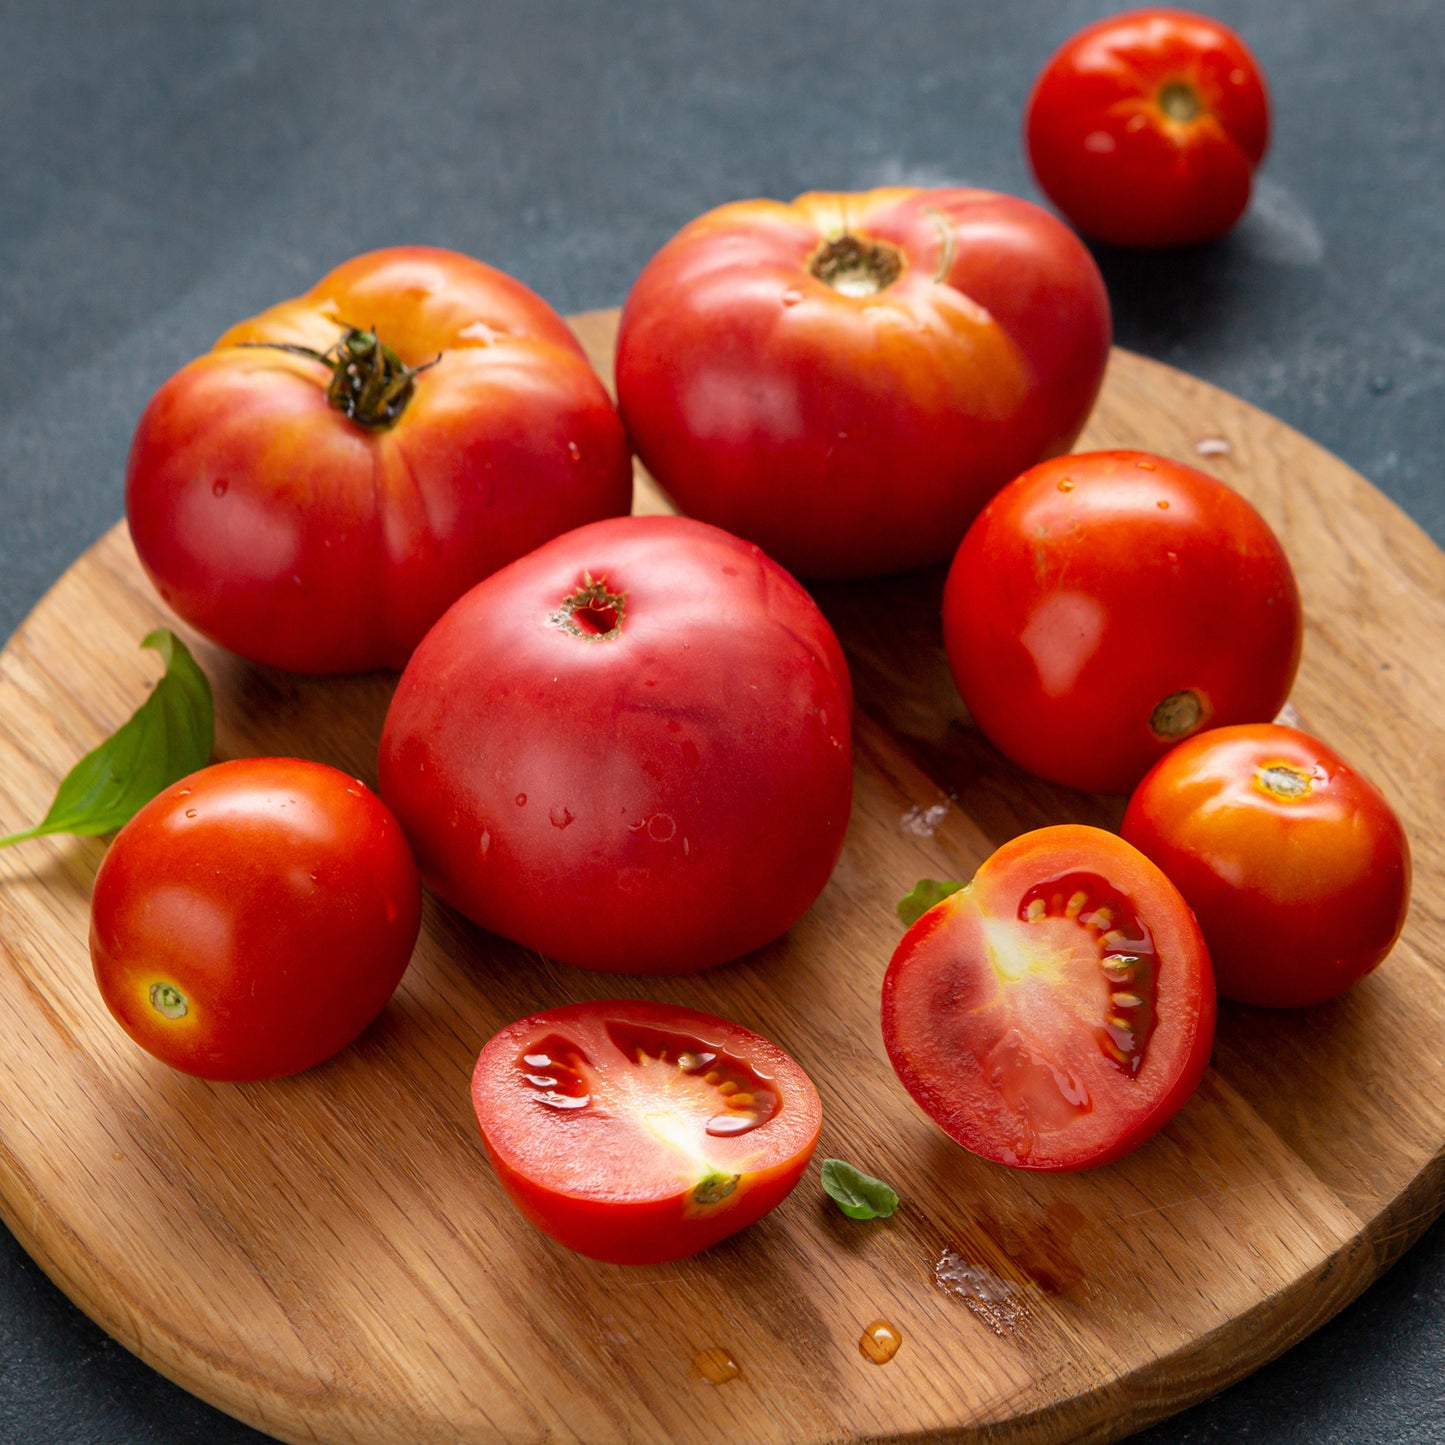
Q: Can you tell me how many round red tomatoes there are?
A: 7